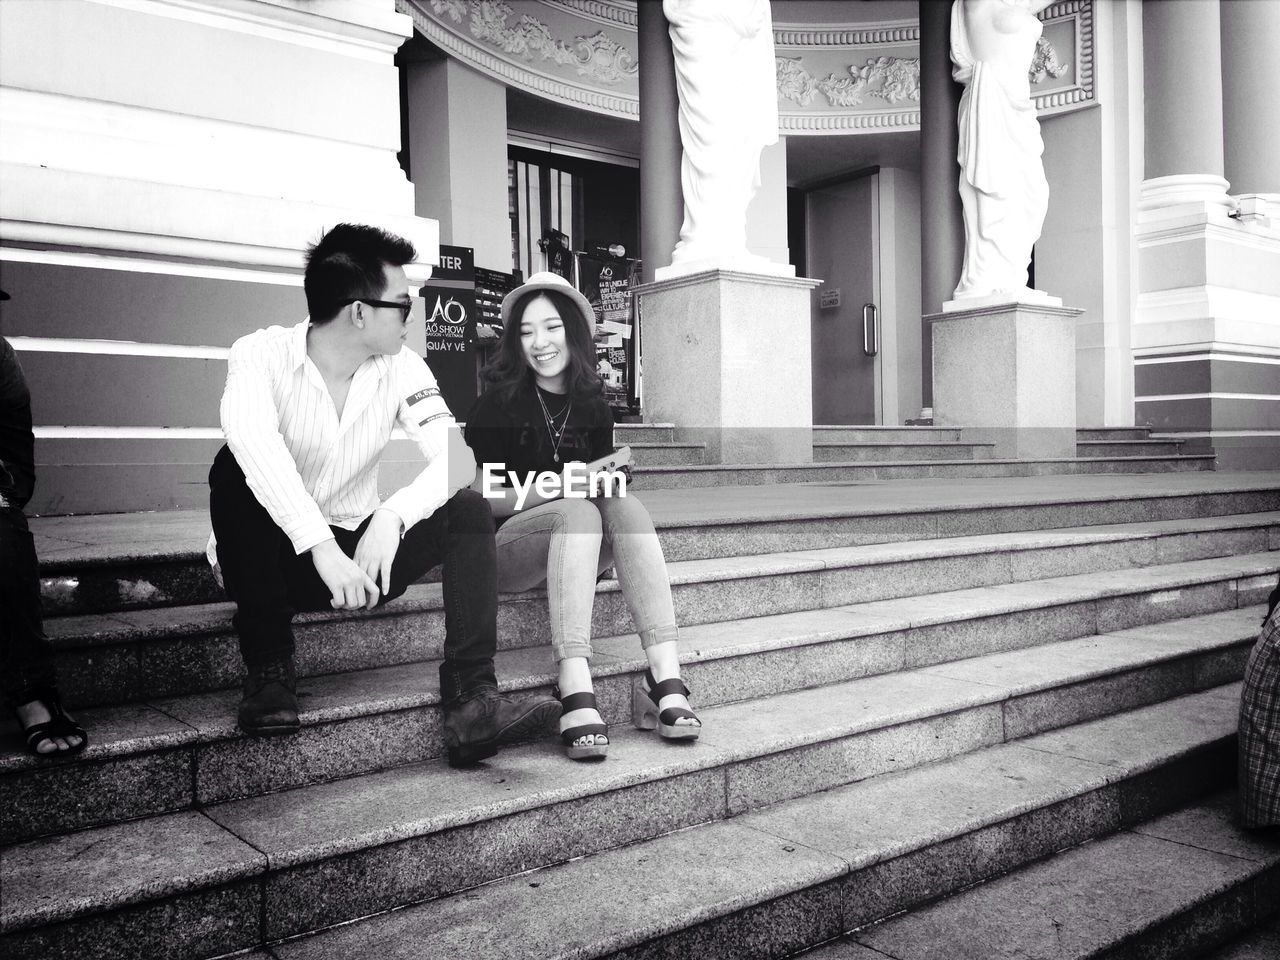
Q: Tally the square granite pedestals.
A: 2